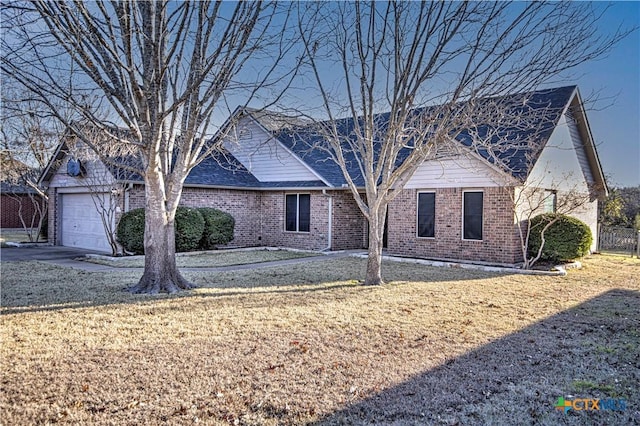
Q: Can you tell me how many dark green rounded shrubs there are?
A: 4